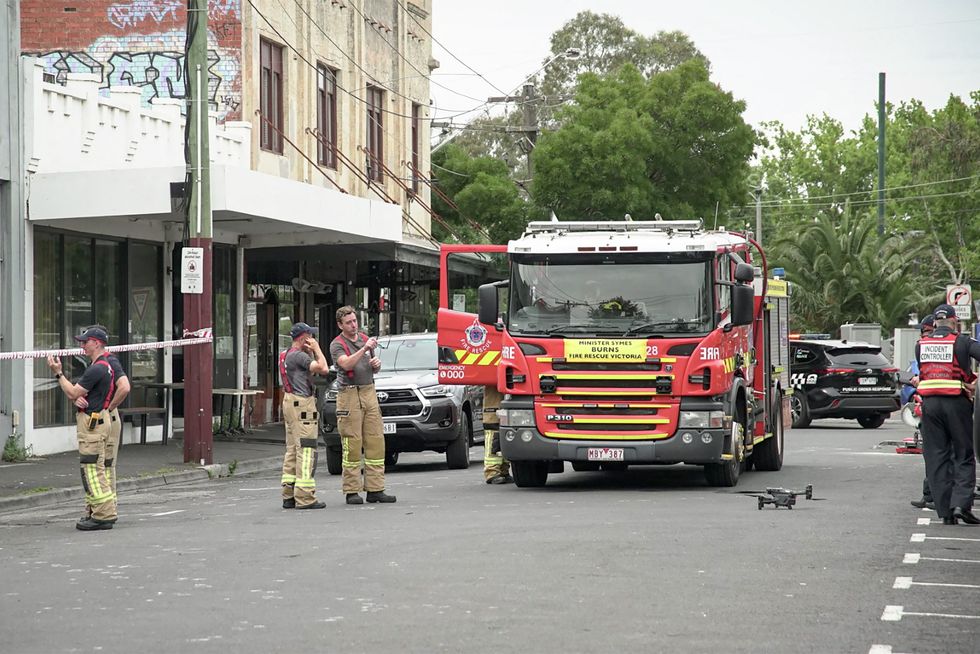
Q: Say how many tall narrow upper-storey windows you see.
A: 4